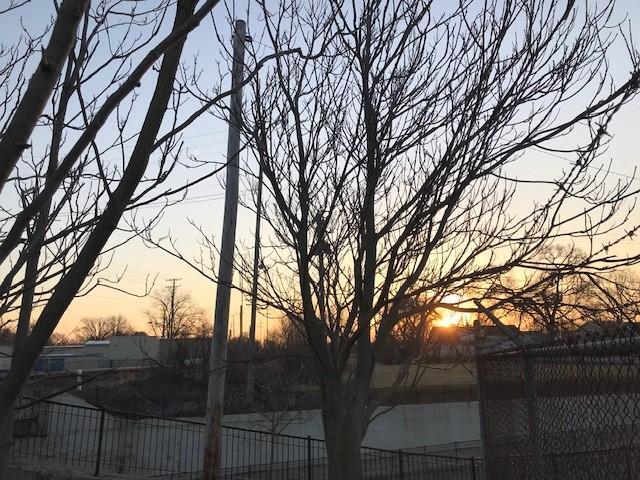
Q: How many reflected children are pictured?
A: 0